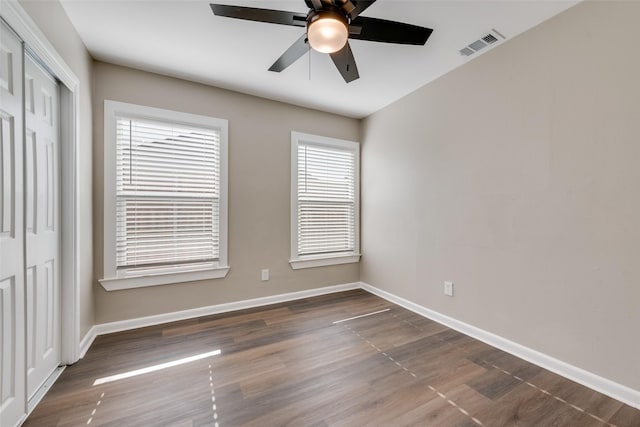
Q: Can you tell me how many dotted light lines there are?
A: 4